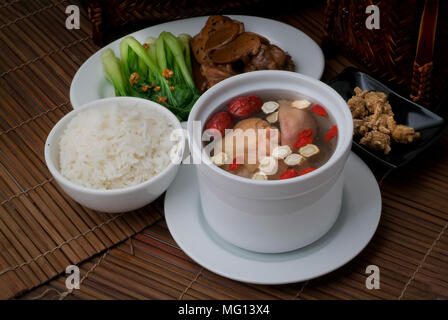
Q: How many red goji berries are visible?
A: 7